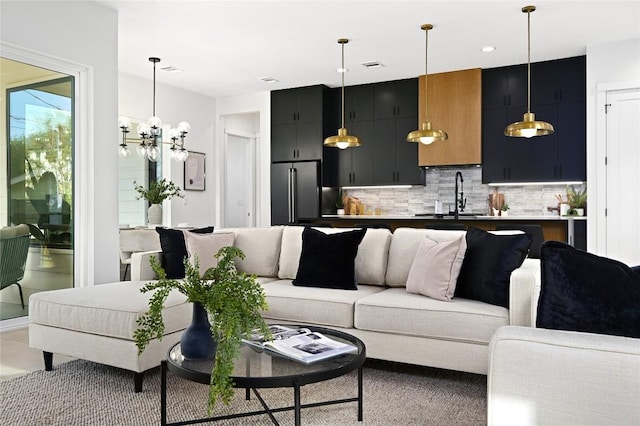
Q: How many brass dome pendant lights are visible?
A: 3